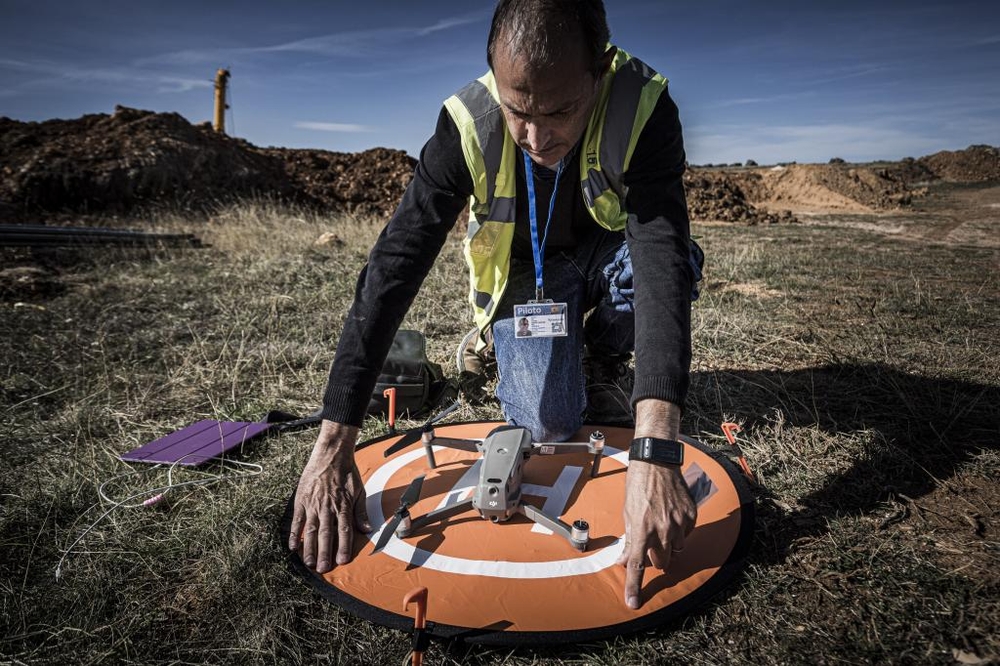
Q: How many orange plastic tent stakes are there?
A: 3